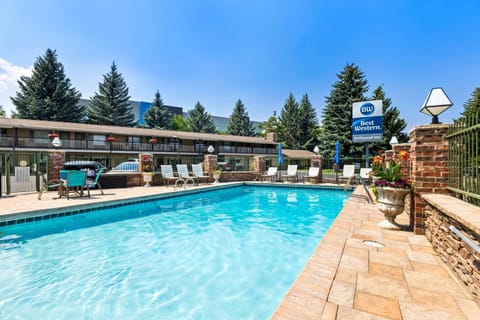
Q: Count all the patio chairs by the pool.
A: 12